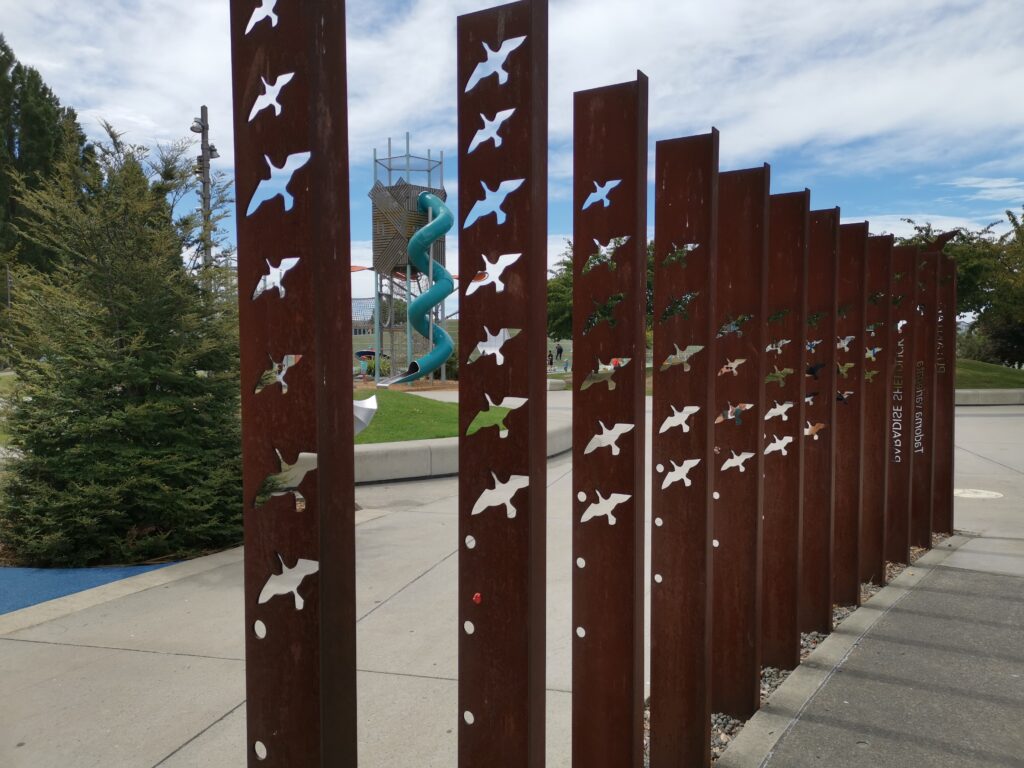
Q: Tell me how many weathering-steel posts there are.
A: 12